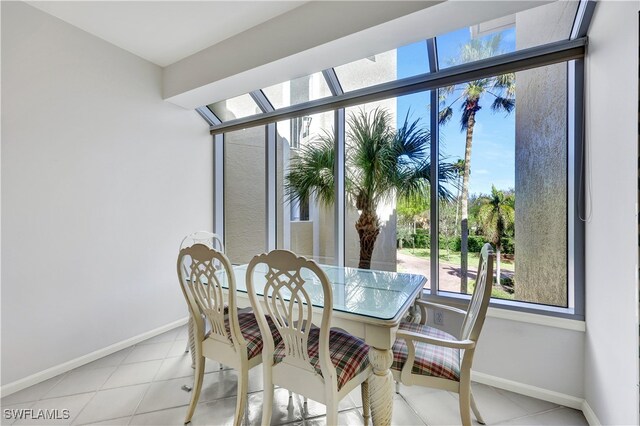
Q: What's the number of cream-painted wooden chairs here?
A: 4